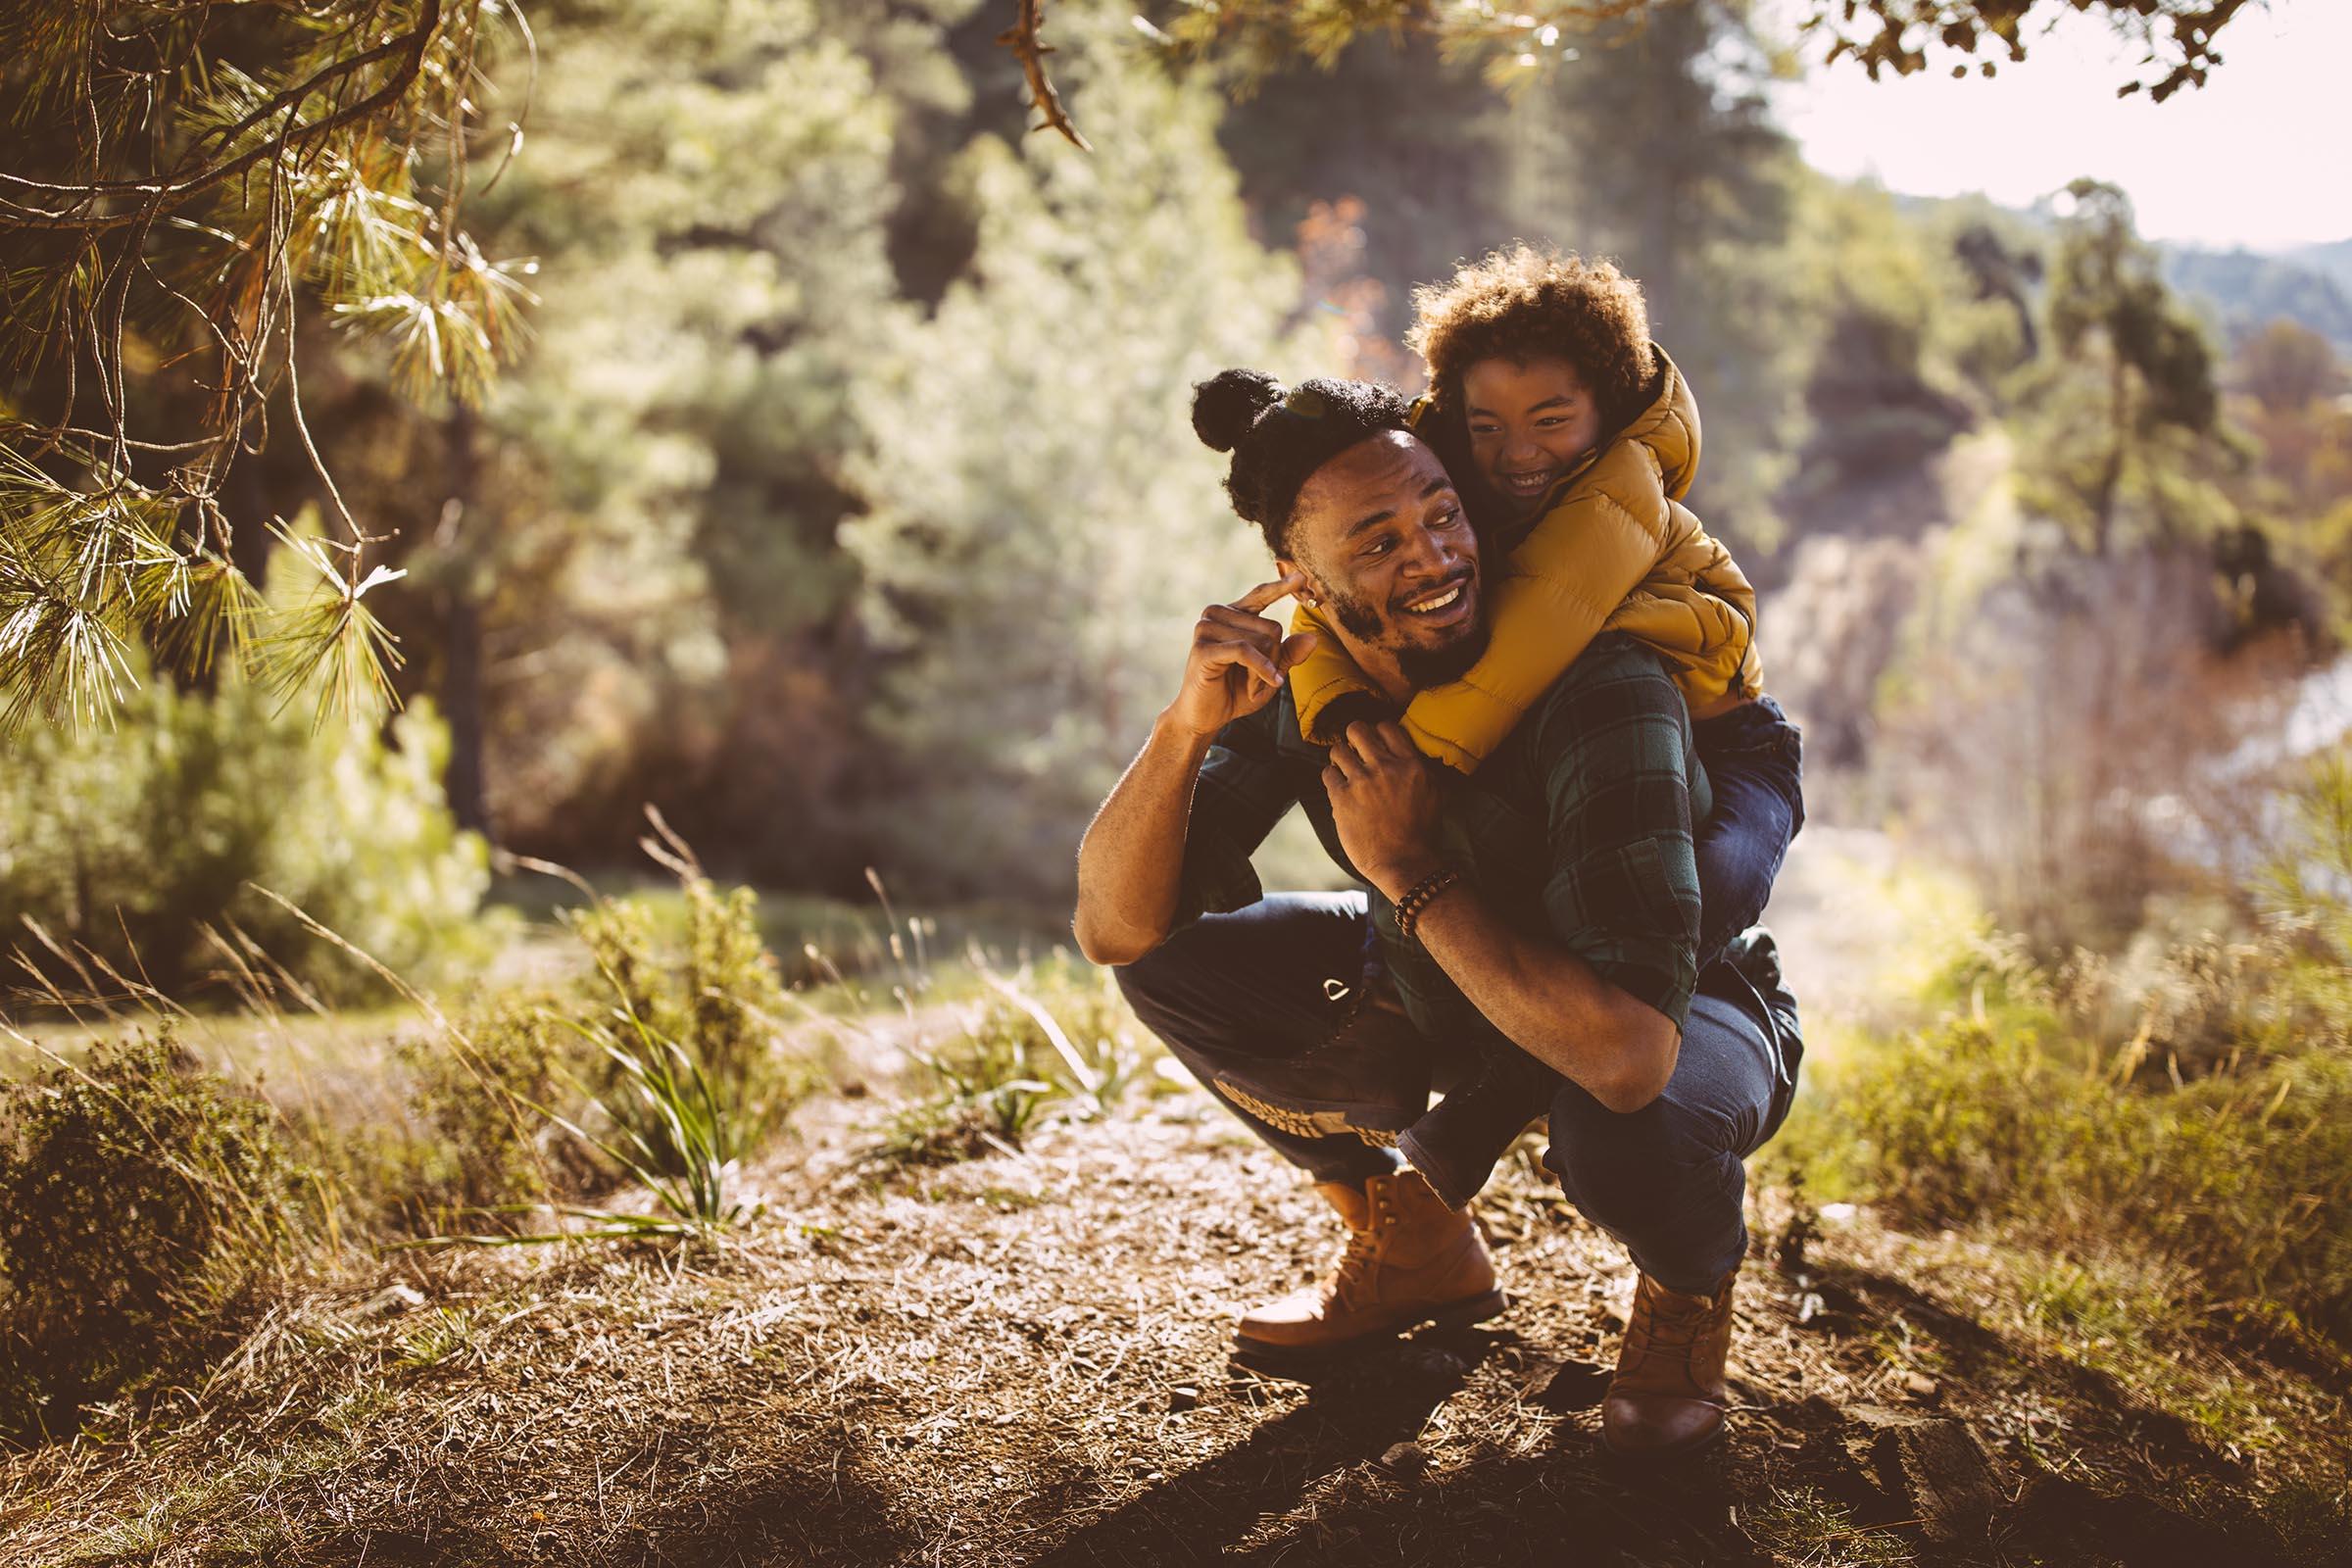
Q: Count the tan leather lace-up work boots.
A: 2